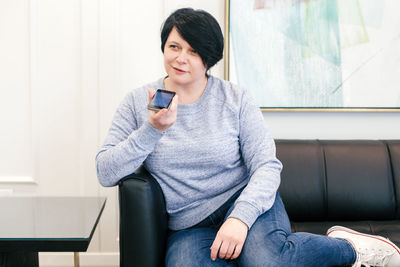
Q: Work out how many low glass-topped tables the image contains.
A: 1